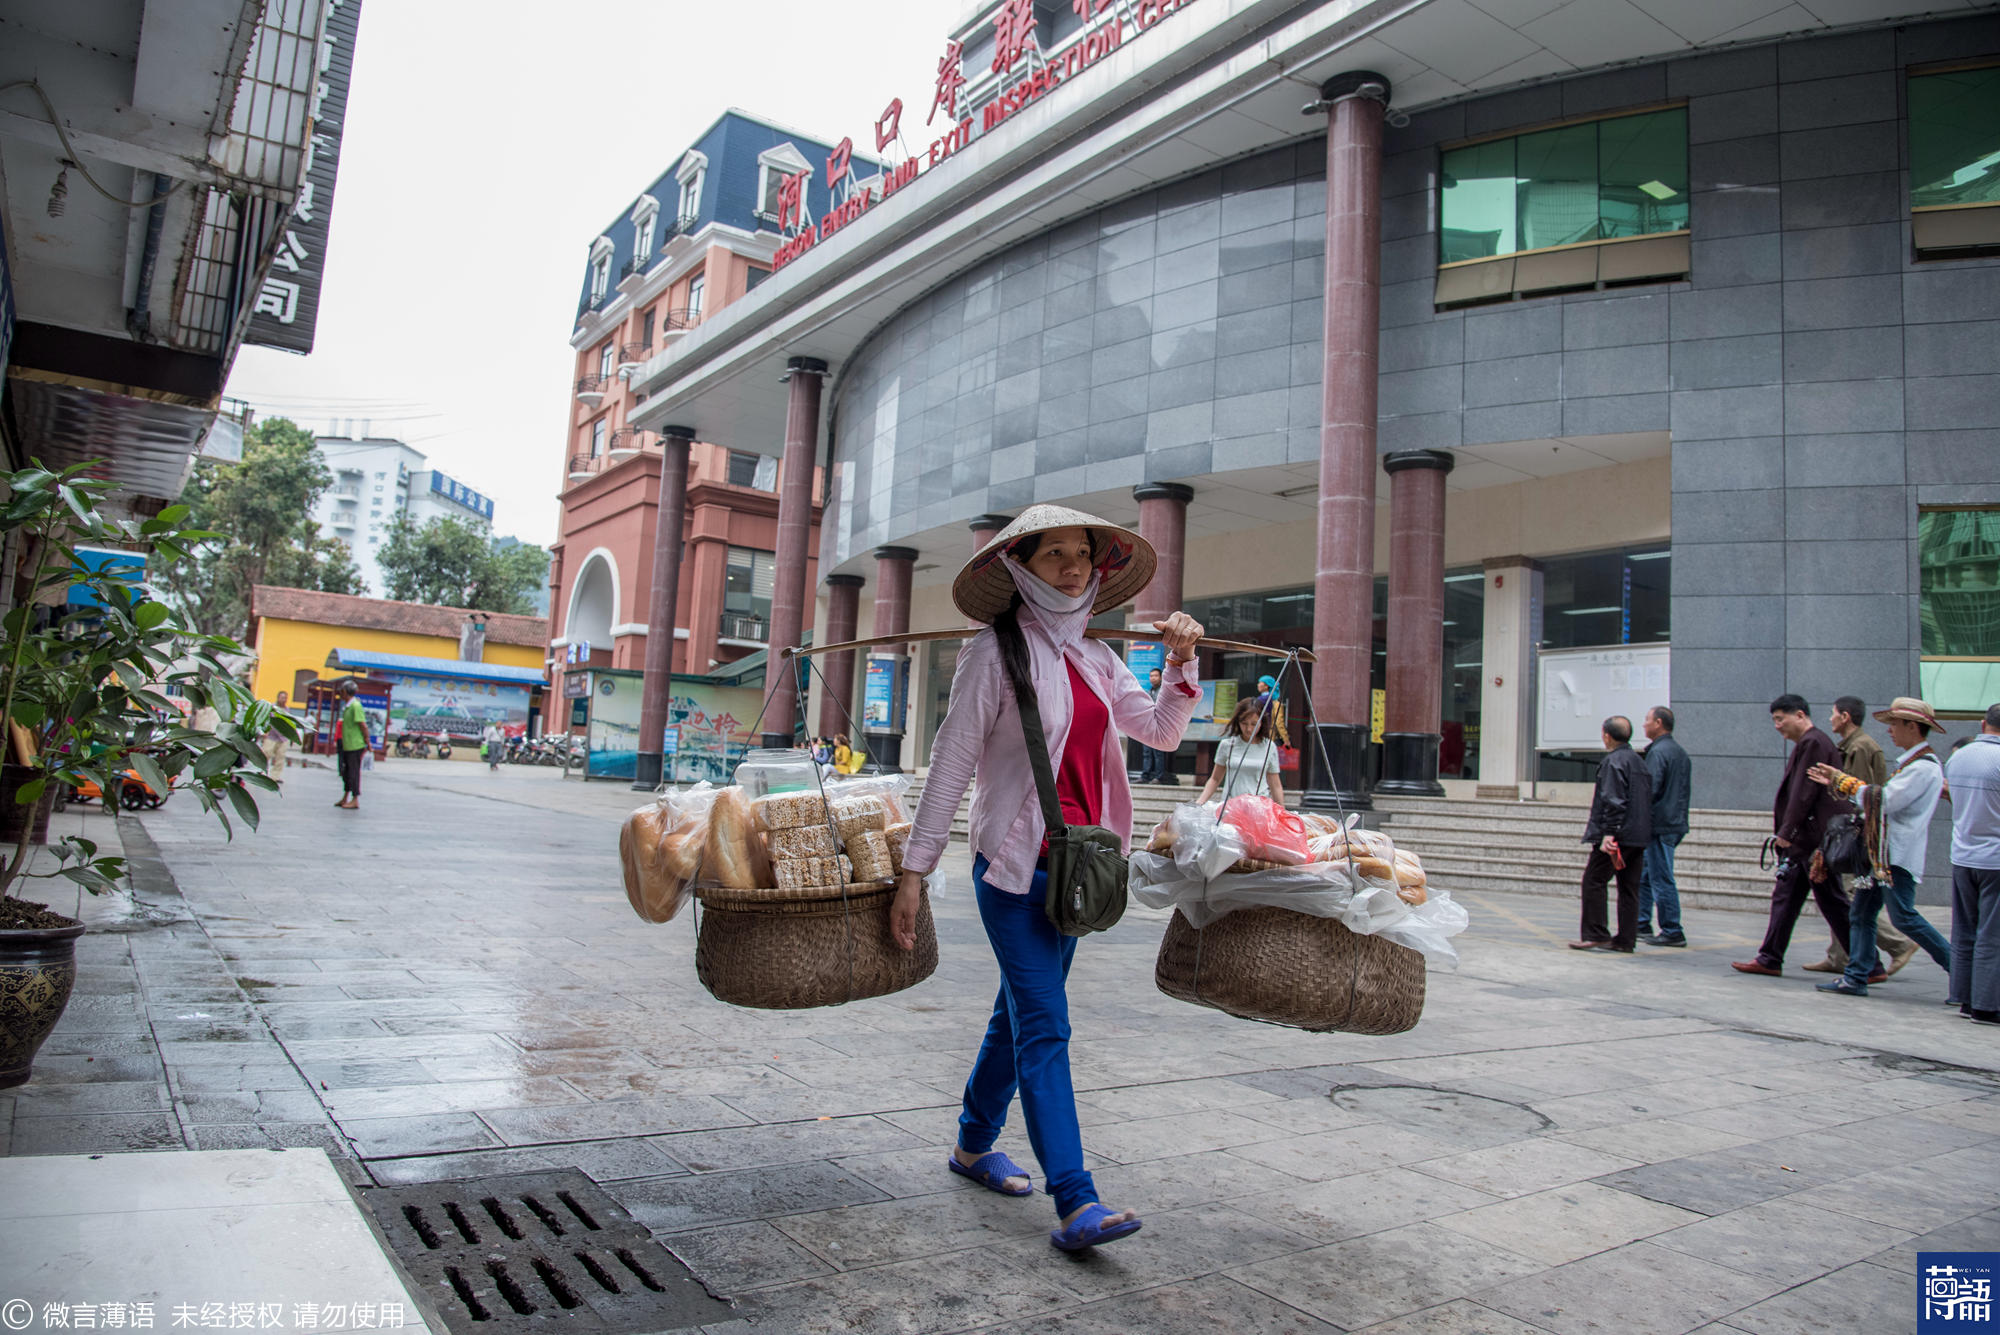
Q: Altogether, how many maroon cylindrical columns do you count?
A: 8